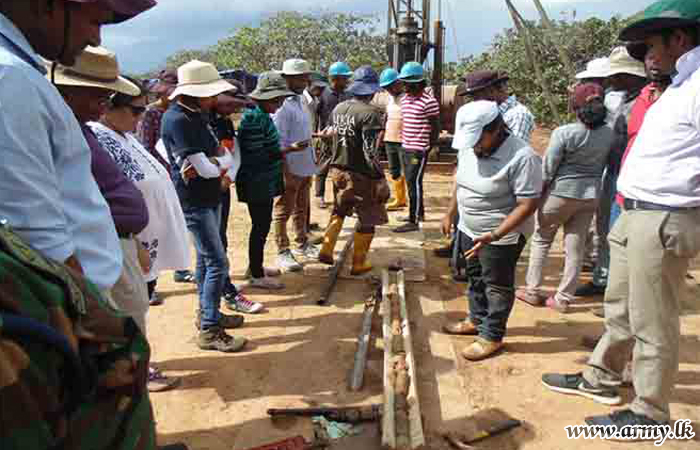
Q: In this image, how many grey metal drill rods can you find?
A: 2